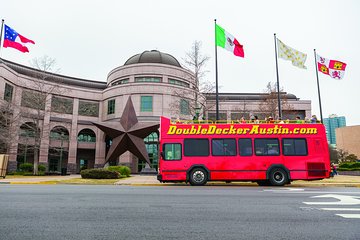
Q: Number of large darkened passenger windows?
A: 5